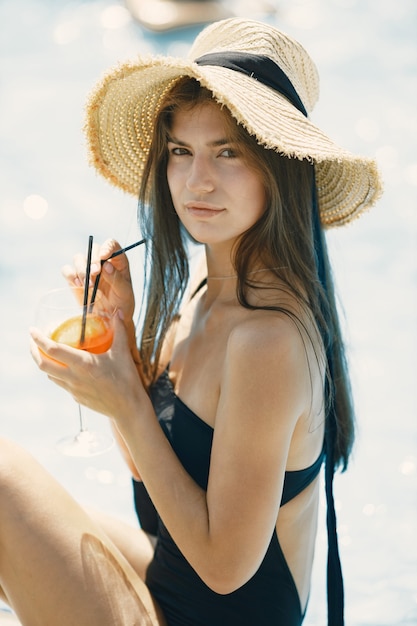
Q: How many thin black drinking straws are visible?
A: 2